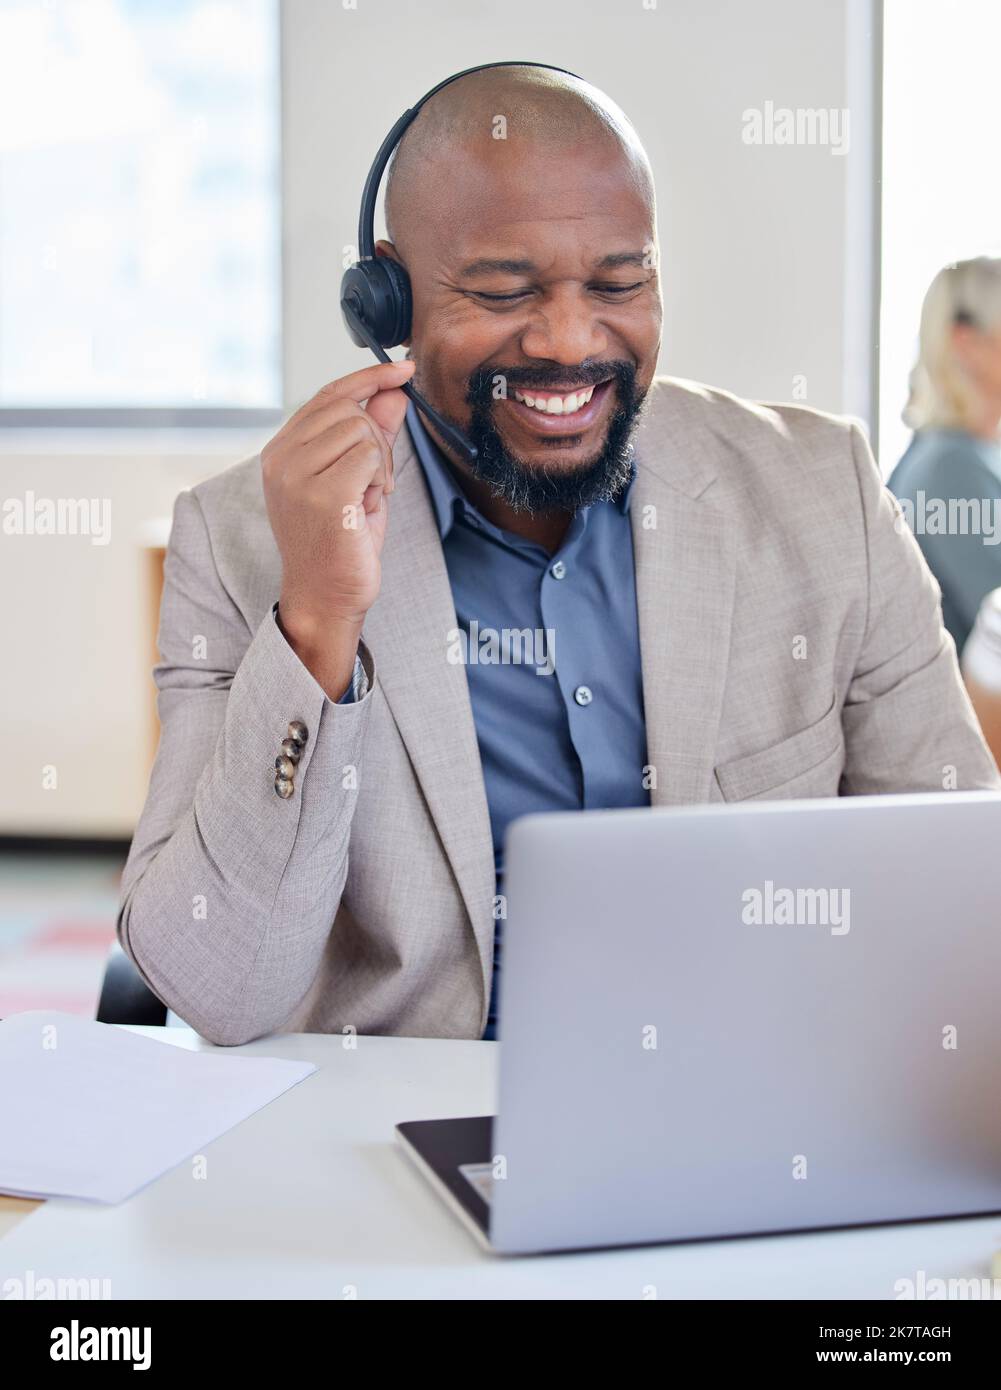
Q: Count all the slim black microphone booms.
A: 1